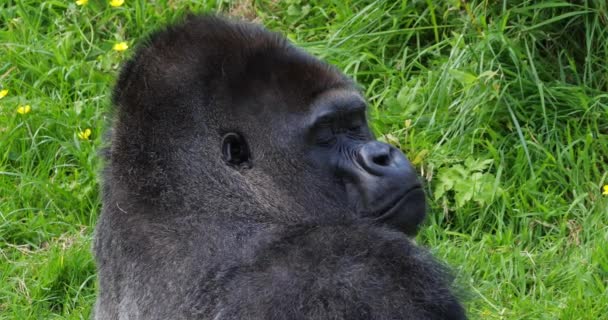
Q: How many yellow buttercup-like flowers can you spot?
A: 7